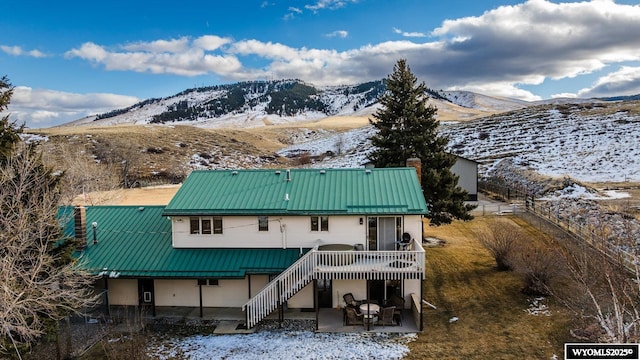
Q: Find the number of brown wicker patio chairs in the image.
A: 4